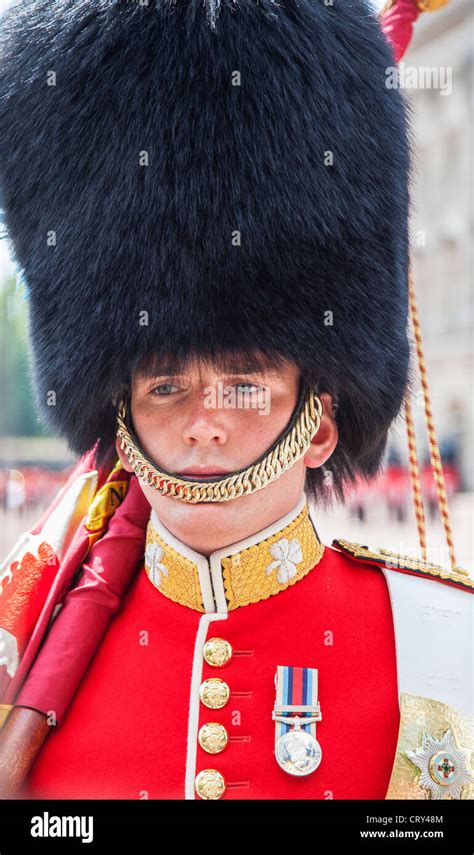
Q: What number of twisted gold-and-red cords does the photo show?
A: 2